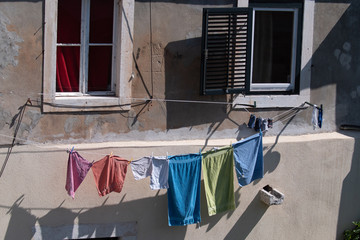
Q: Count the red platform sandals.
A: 0